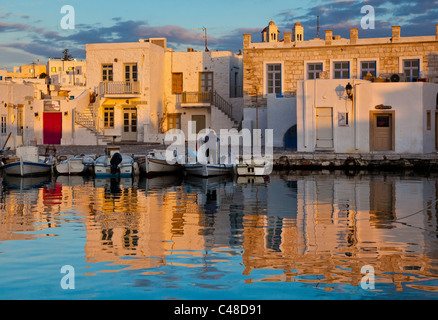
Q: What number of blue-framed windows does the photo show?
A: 5